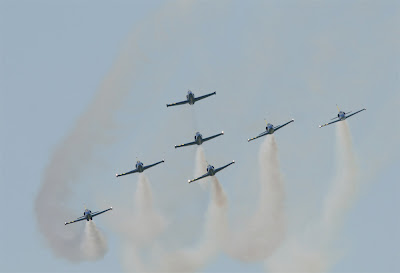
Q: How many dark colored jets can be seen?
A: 7